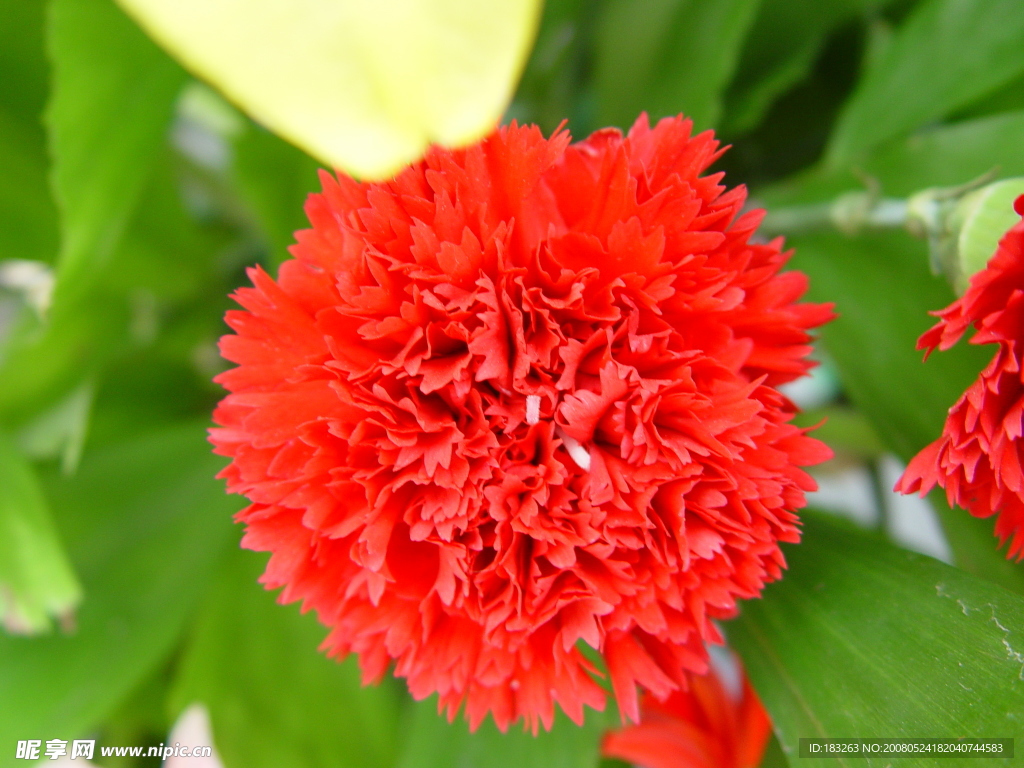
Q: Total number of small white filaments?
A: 2